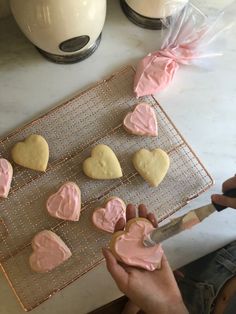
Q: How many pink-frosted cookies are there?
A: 6